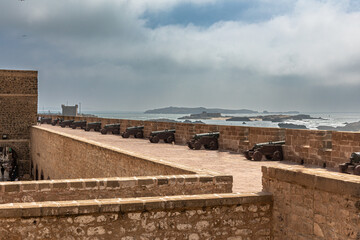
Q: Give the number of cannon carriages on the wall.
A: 11